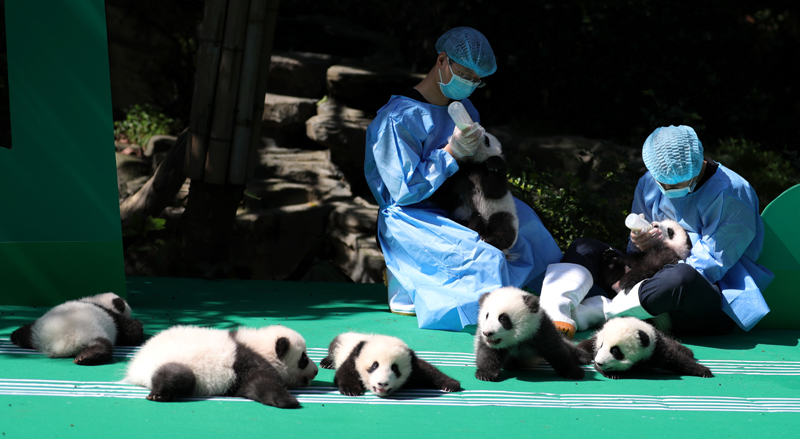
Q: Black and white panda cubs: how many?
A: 7